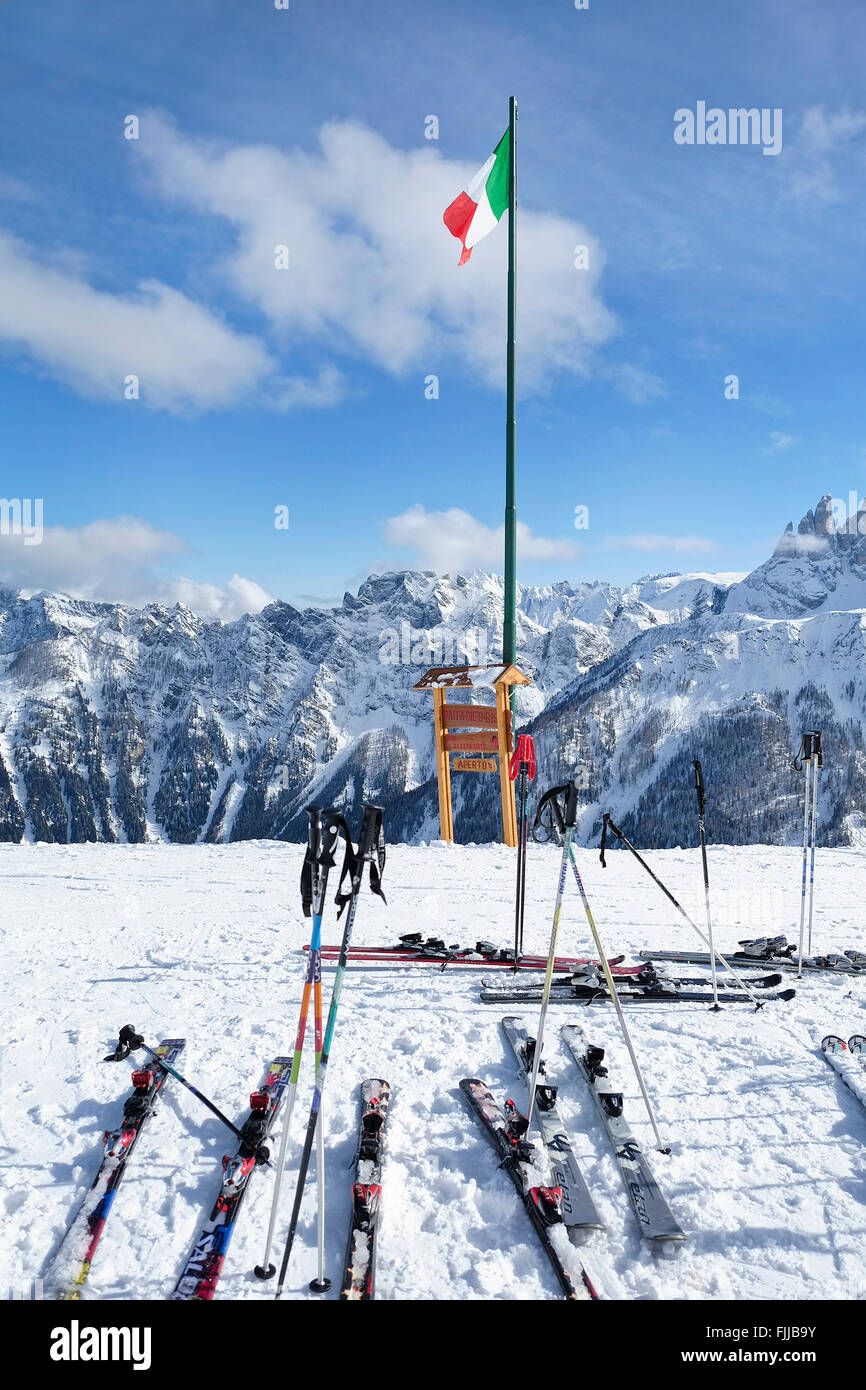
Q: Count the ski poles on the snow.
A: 12